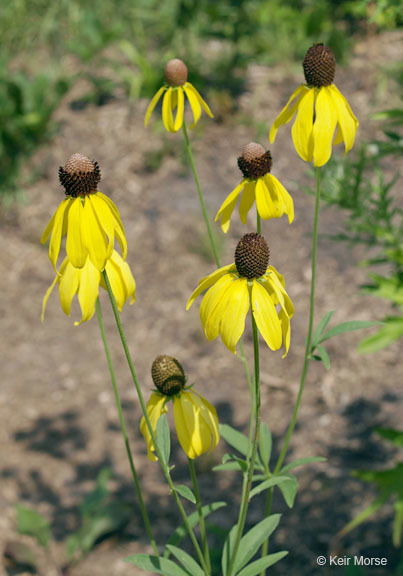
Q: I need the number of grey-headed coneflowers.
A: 7